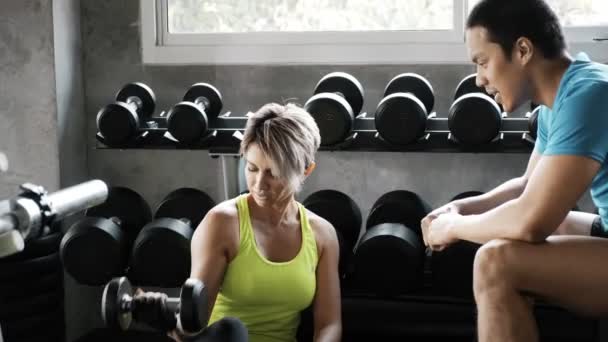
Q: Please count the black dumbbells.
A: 12